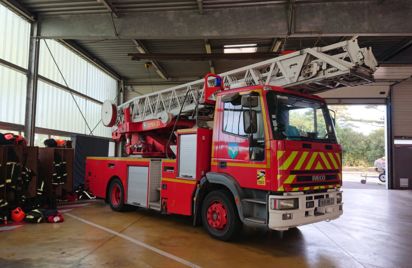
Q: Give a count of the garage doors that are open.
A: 1